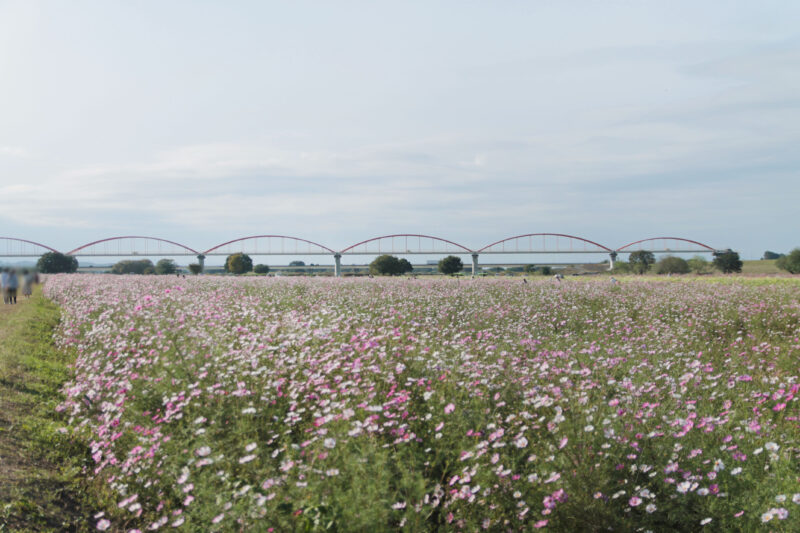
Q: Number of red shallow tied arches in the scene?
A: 6